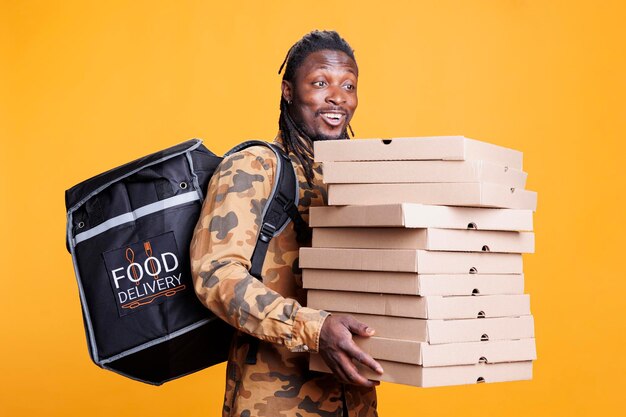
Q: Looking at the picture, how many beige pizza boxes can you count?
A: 11